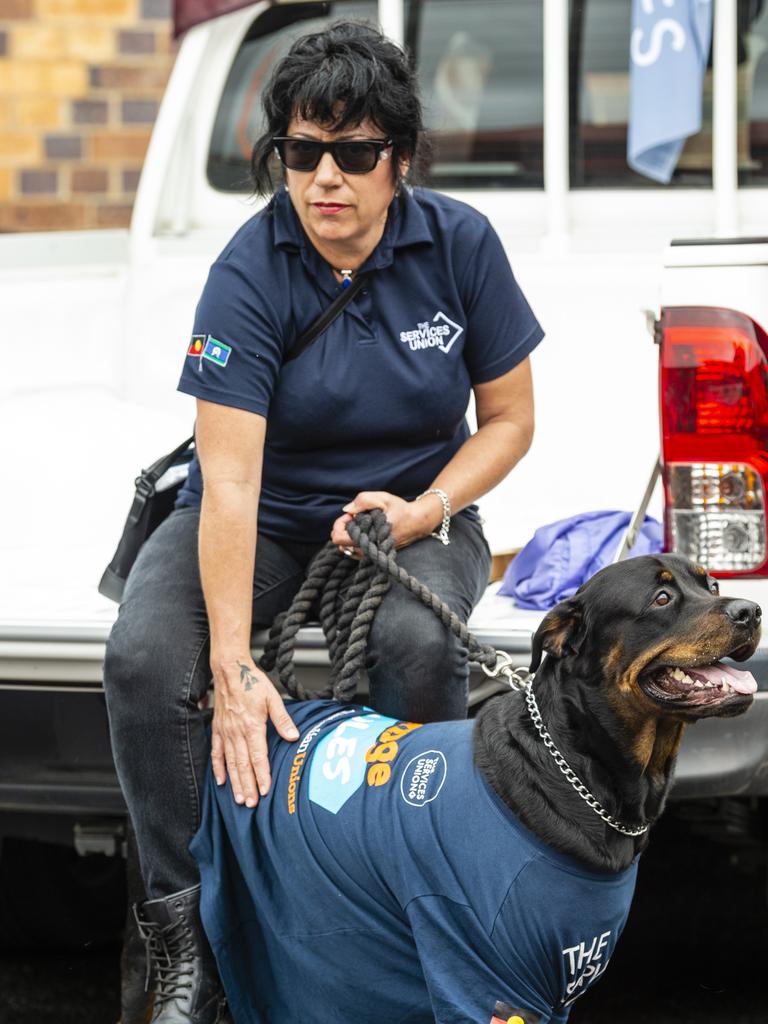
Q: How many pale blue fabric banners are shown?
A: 1